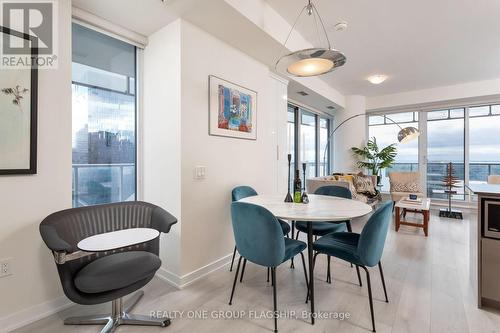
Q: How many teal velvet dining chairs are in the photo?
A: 4